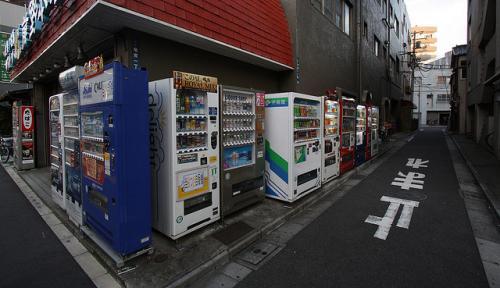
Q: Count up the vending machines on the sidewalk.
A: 12